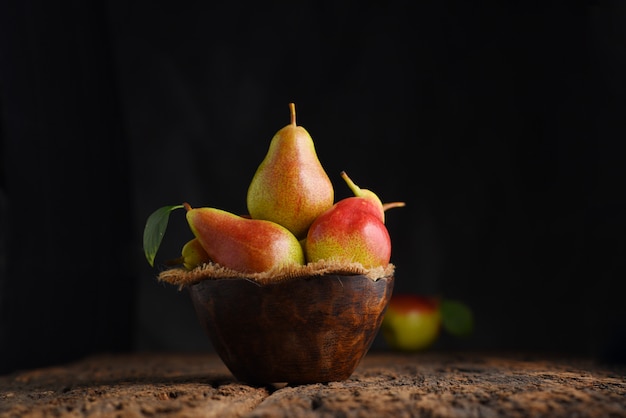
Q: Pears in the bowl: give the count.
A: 5